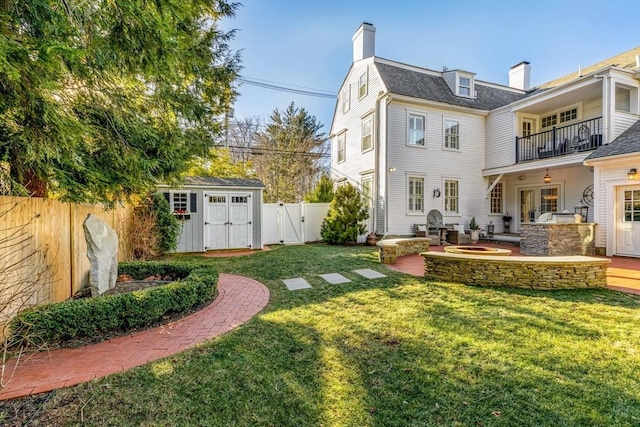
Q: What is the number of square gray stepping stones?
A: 3